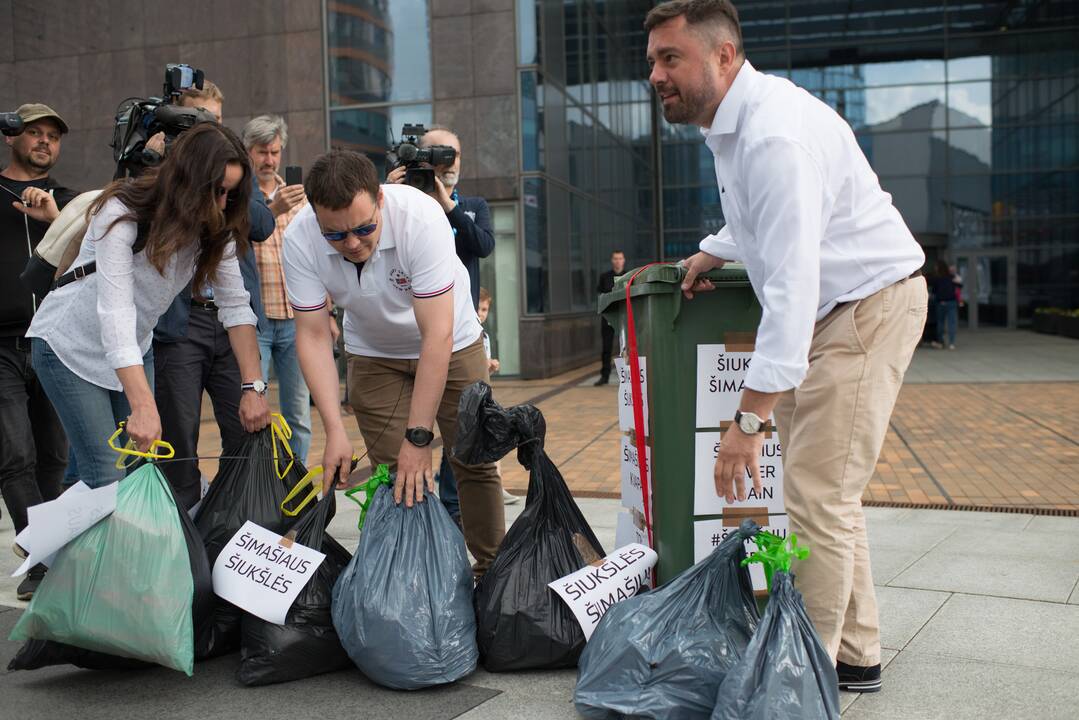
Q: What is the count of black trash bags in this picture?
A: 4